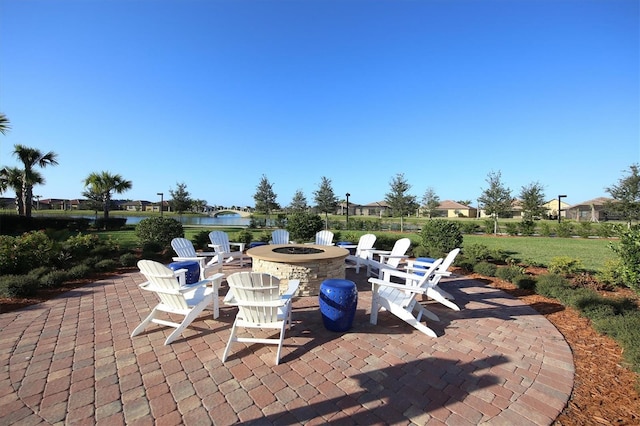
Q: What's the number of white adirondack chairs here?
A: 10